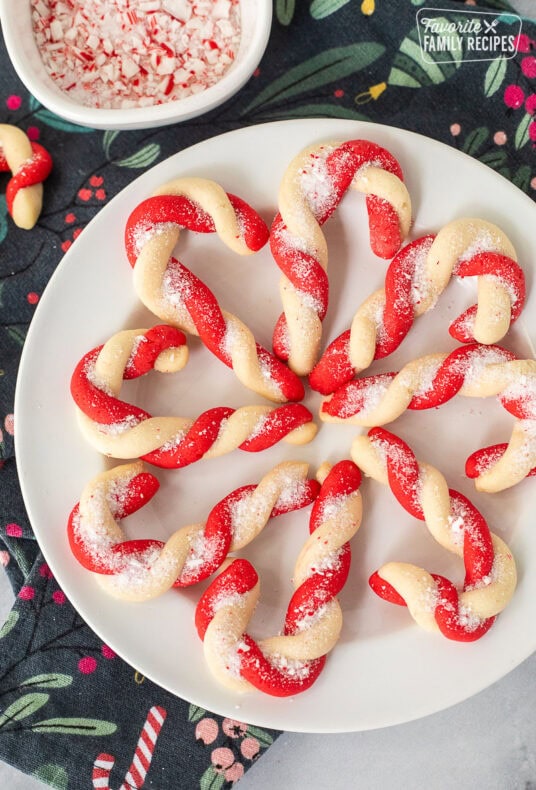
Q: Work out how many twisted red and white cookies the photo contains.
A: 9